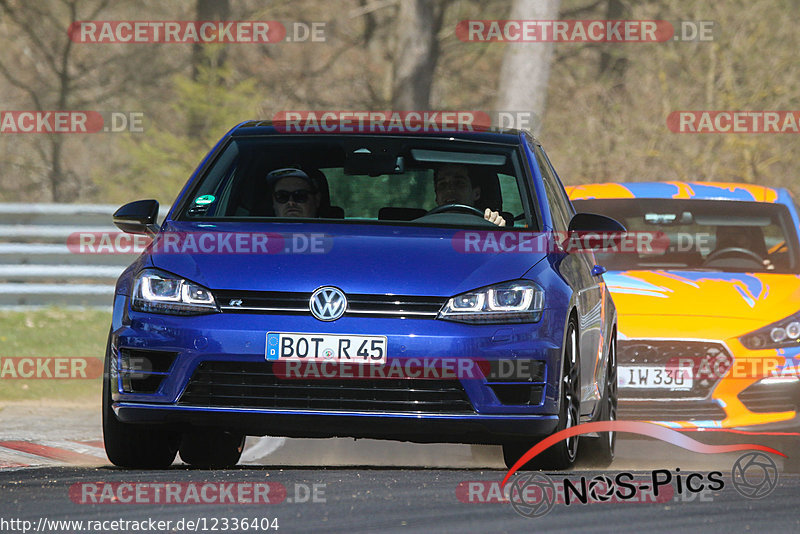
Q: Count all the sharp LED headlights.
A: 2